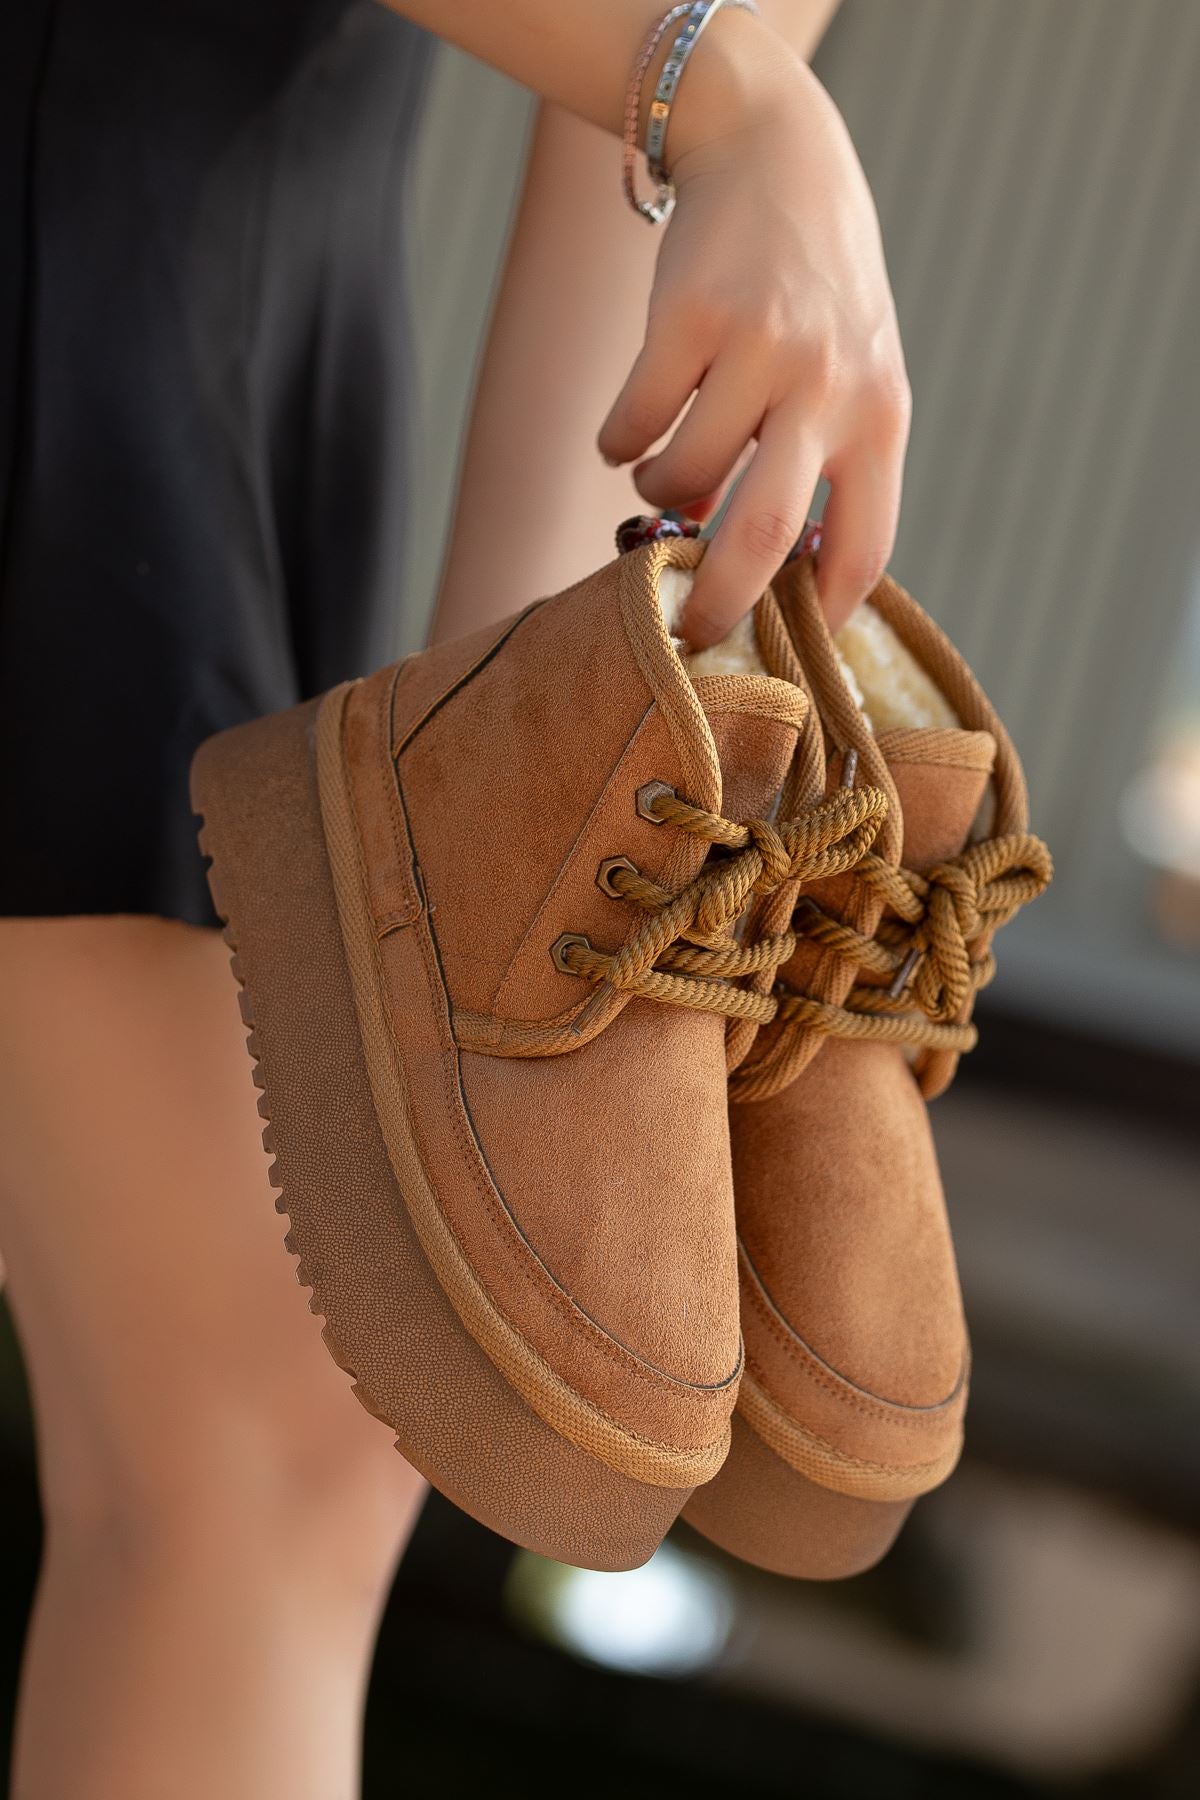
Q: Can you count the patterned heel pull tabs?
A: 2